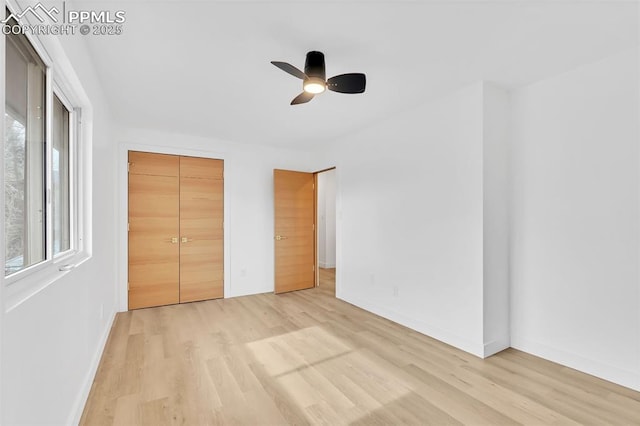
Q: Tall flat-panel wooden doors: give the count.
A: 3